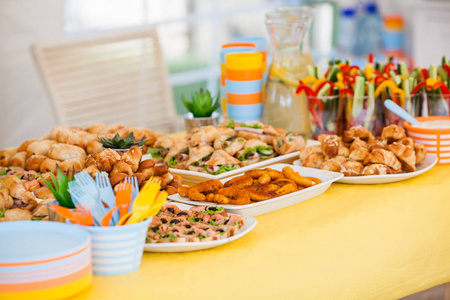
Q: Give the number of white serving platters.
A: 4